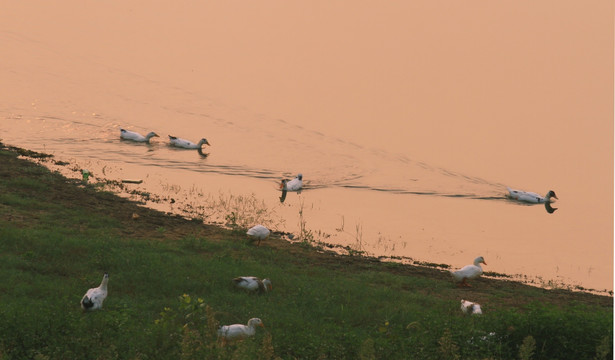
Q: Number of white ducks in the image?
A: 10